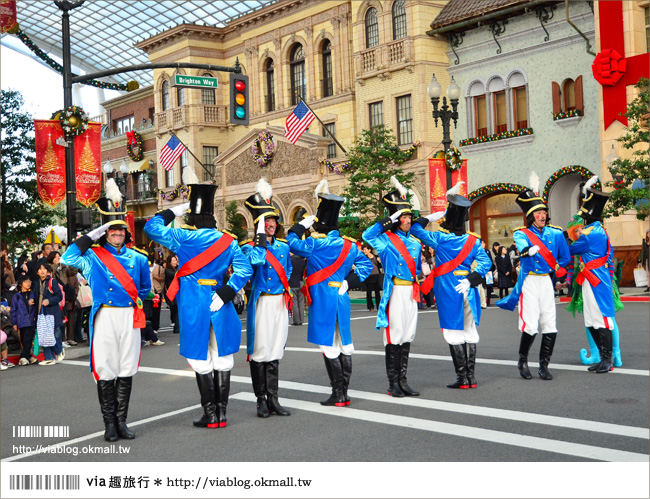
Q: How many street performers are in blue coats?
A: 8